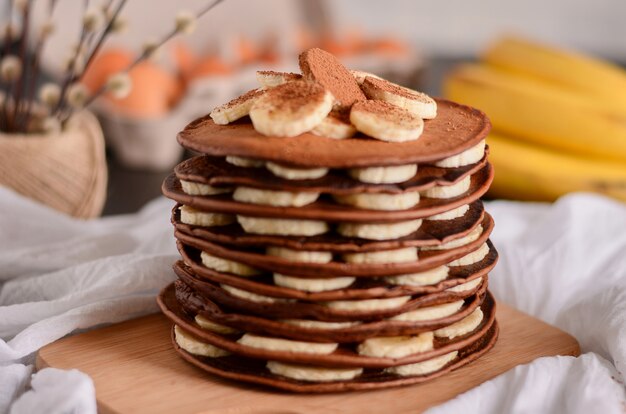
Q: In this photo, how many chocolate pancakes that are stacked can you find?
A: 10